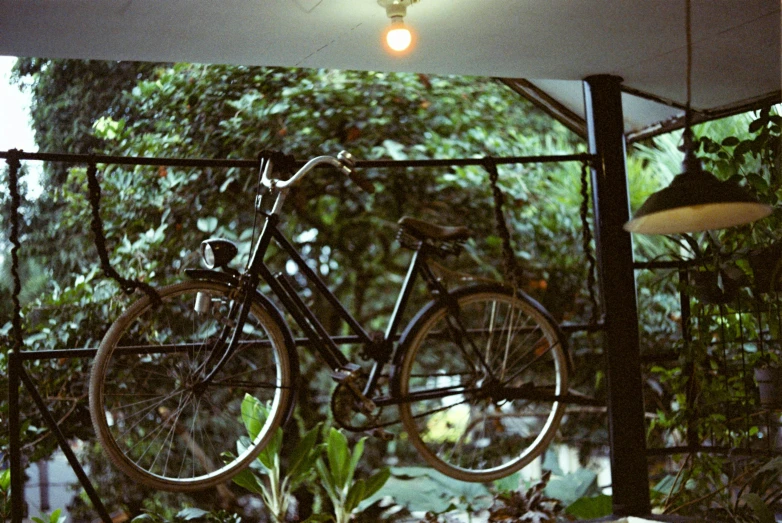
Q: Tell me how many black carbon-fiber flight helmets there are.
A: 0